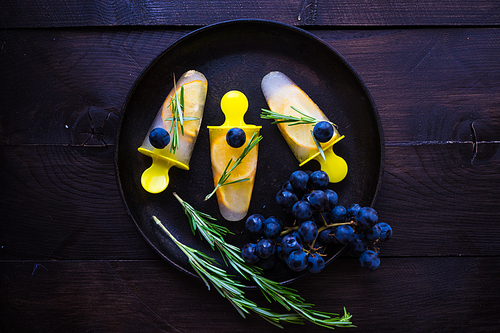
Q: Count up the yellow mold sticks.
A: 3